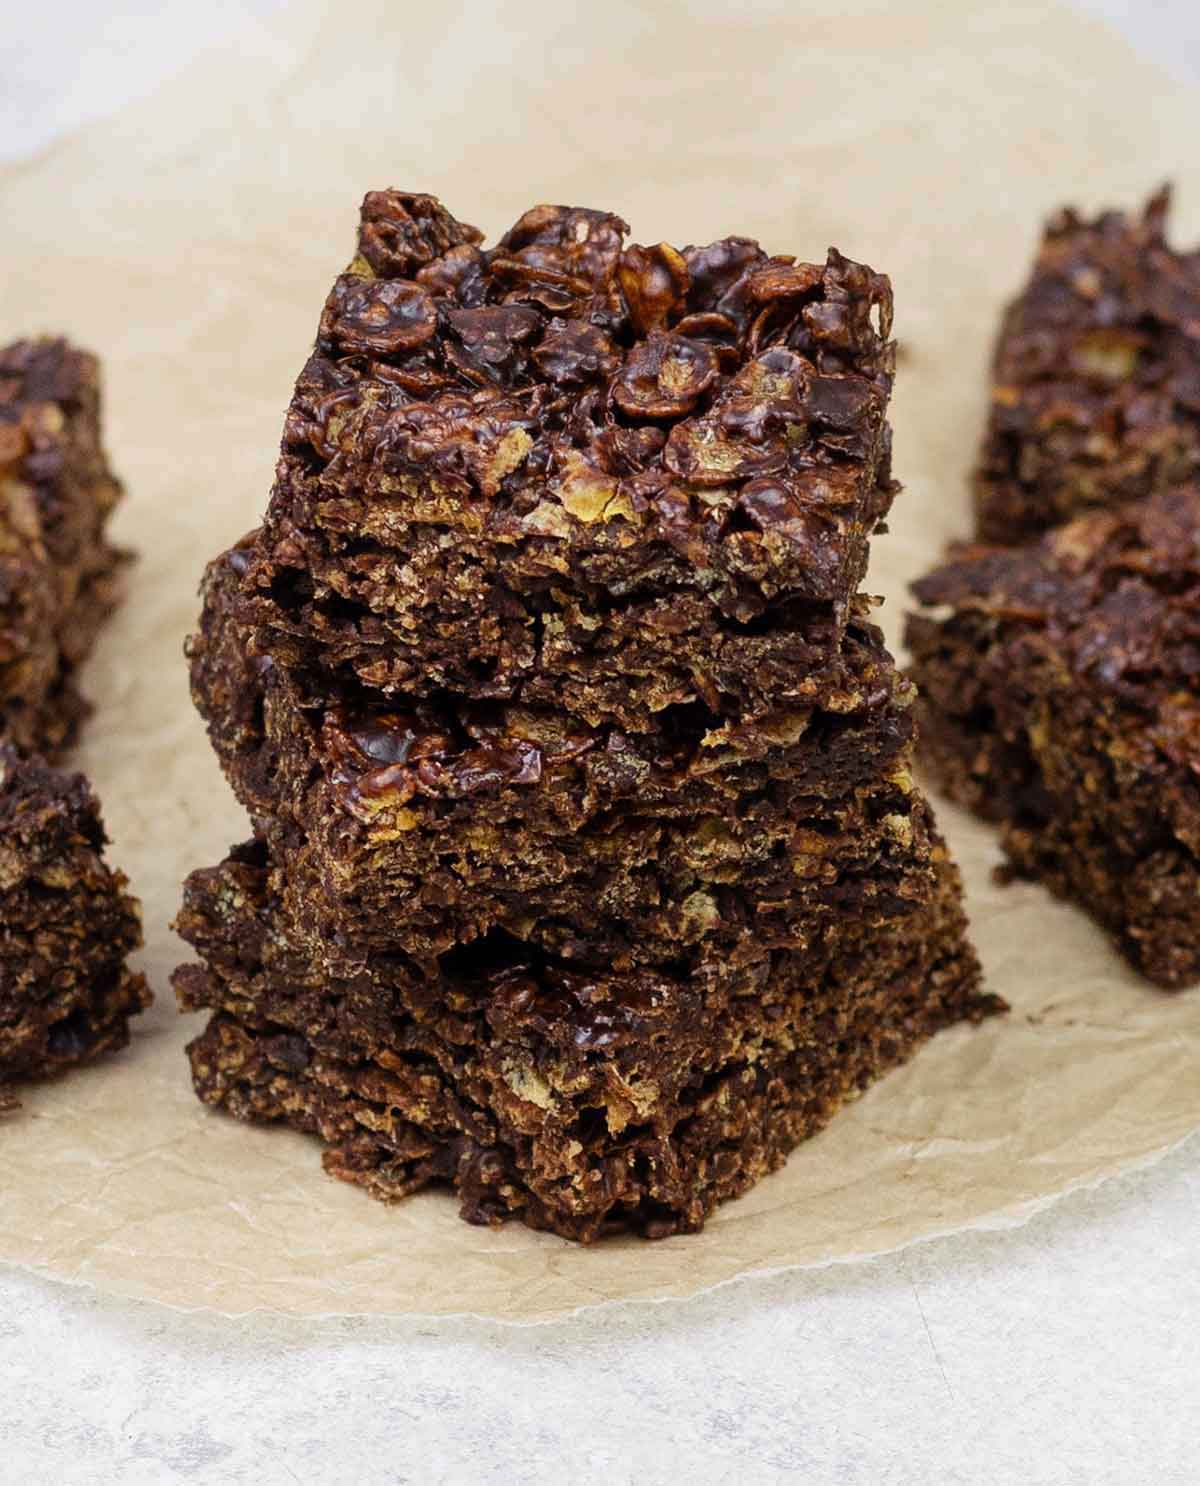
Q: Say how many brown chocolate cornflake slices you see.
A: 7